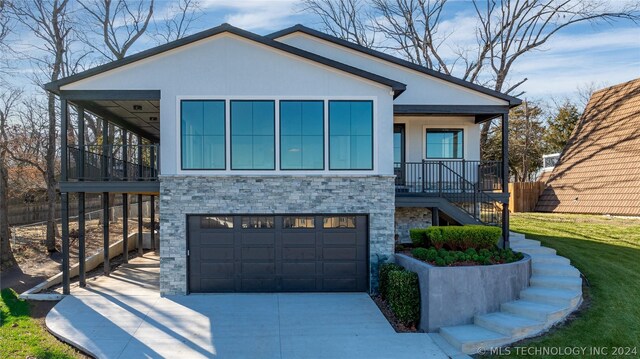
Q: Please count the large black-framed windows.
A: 4